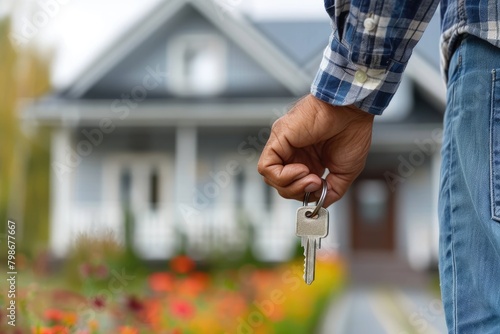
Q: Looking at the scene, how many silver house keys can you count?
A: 1